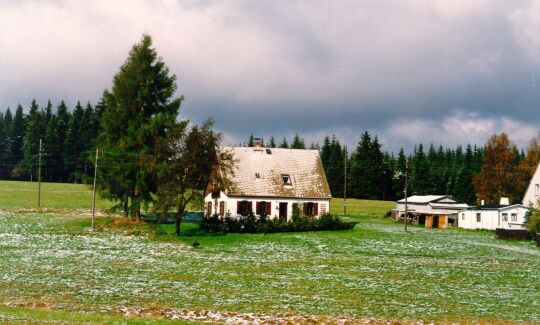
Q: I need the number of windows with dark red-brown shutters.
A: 3